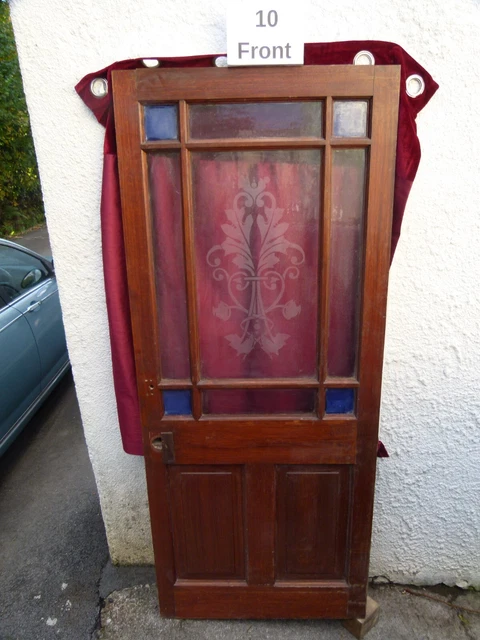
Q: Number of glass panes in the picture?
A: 9